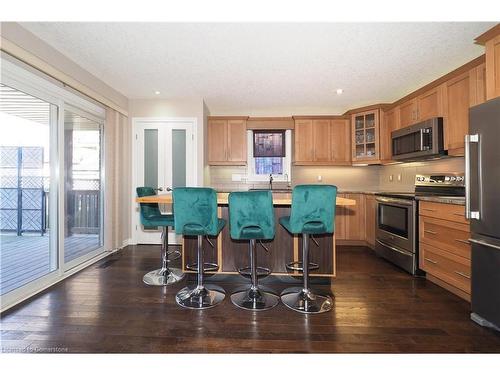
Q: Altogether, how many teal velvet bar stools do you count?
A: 4